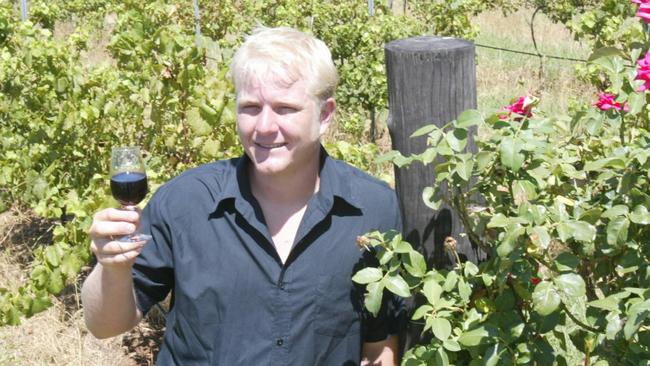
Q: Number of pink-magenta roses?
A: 4